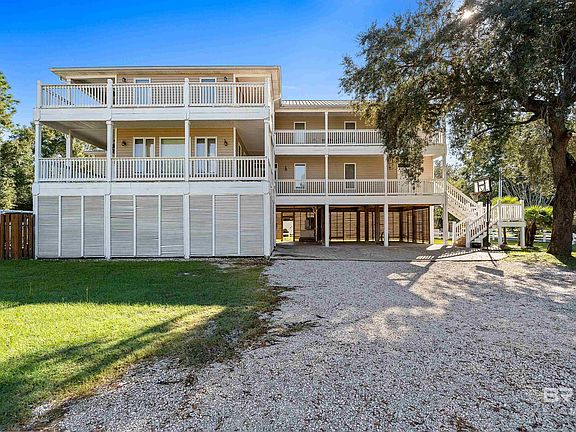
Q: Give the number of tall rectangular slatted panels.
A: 9